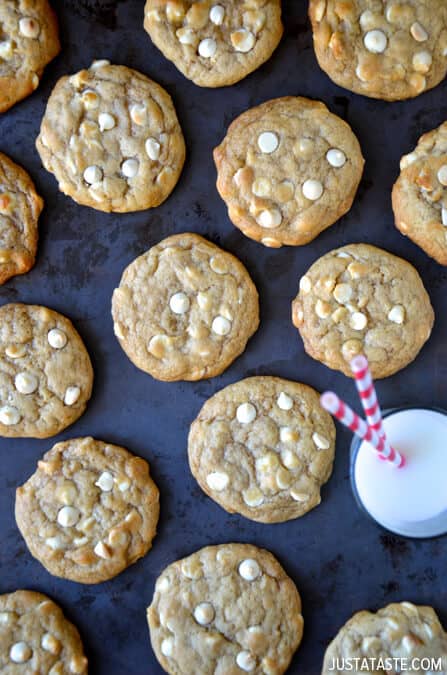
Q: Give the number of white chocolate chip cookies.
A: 15